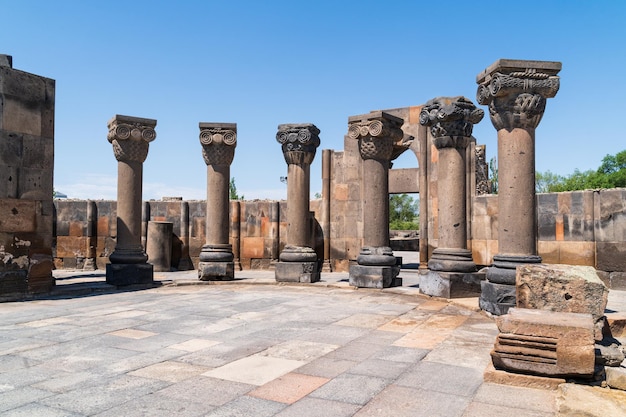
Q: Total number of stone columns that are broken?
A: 1